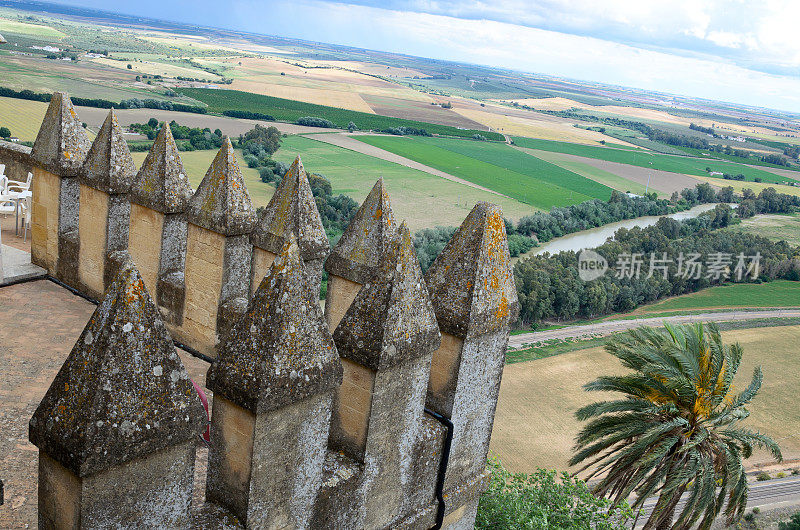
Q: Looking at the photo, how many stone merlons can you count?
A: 10